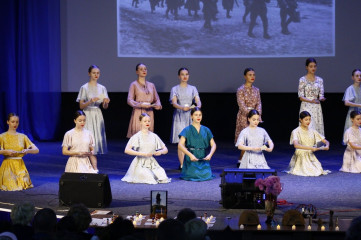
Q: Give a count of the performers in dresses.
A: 13